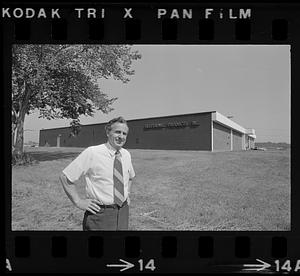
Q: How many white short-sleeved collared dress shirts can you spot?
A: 1